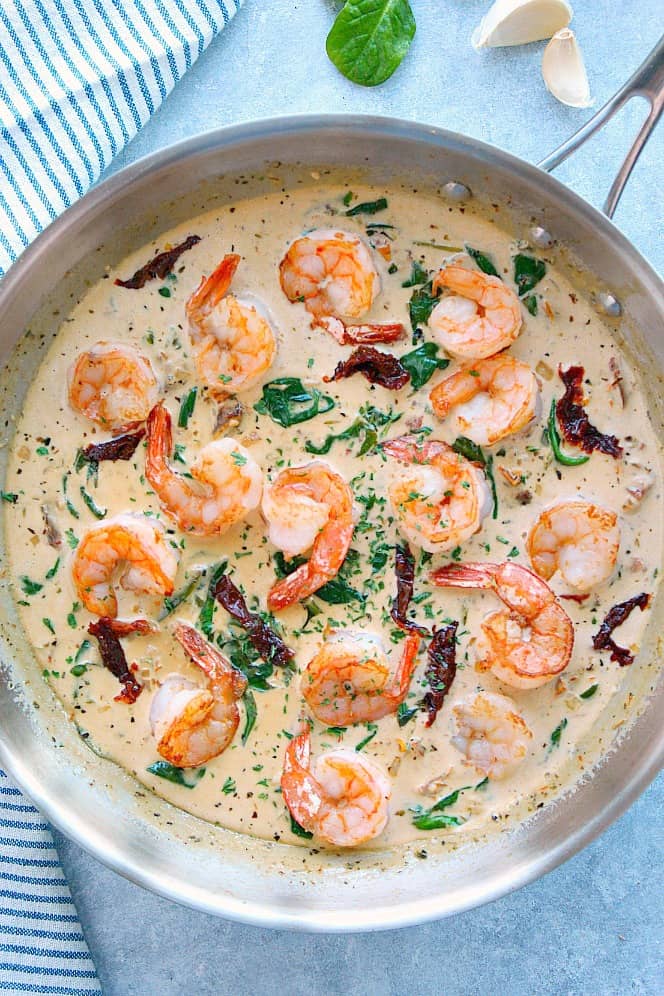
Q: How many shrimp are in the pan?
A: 15